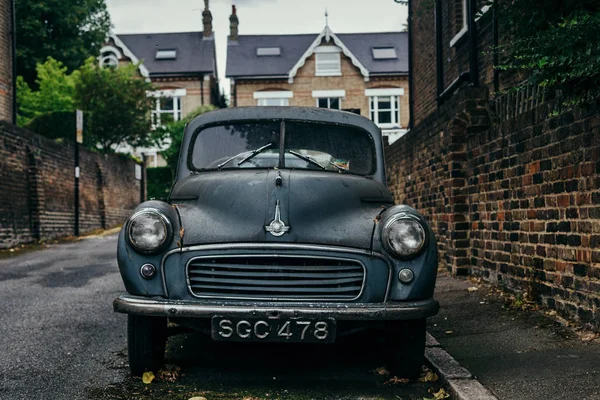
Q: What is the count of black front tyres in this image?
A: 2